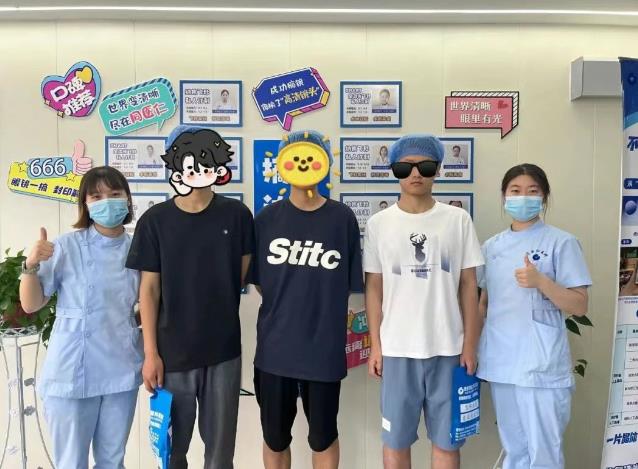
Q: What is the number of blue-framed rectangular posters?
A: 10